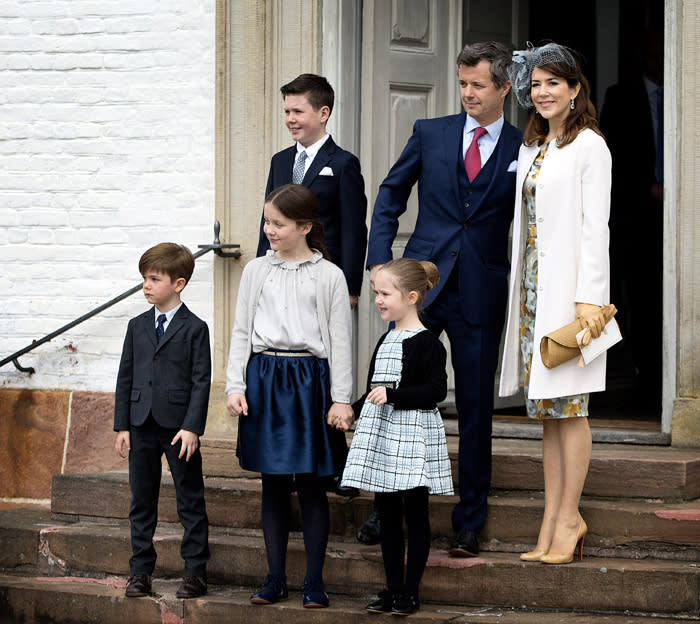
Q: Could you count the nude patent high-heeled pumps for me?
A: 2